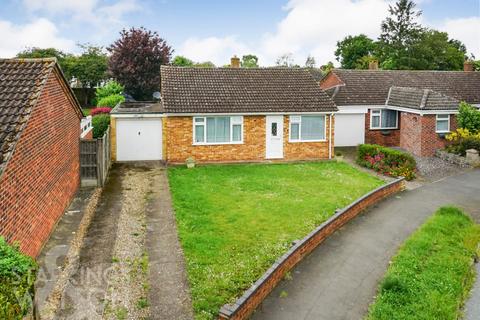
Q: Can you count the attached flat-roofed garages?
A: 1